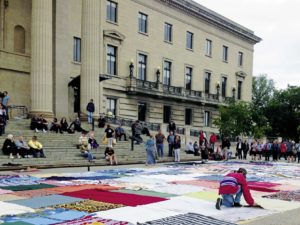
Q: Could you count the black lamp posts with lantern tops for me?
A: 4